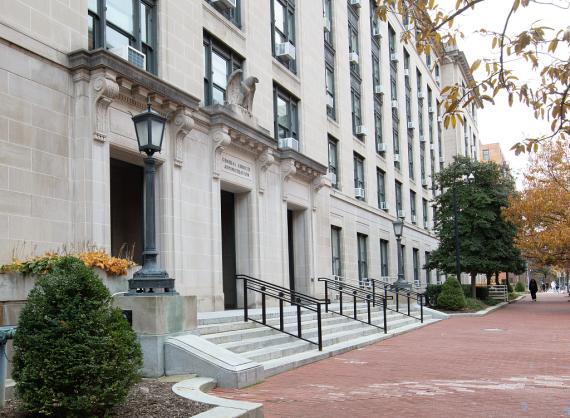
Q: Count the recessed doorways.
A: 3